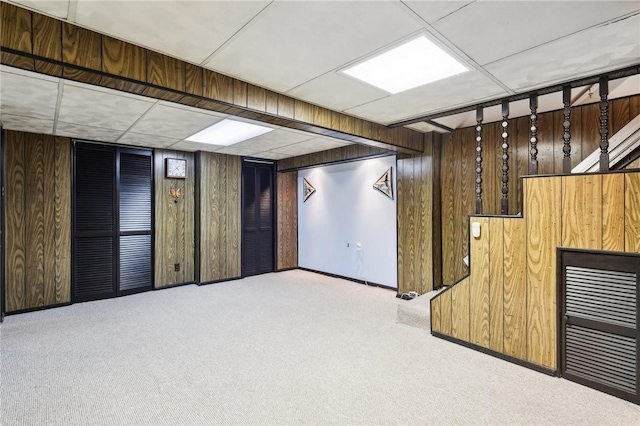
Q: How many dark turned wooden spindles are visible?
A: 5